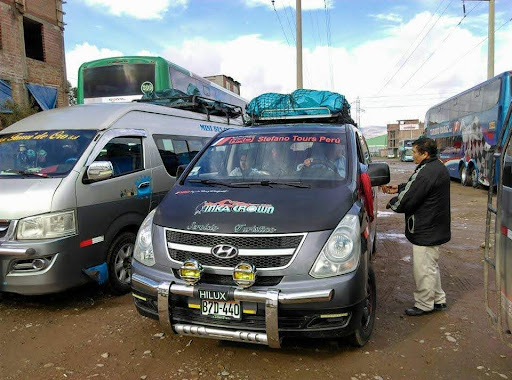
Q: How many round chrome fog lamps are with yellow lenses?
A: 2